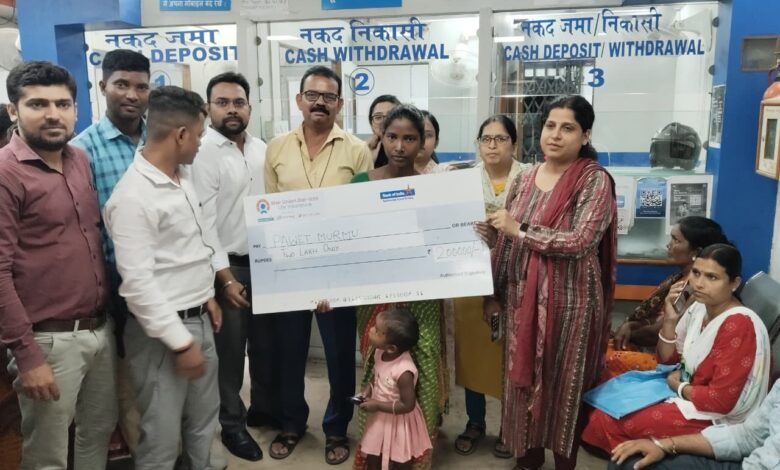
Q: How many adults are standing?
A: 10